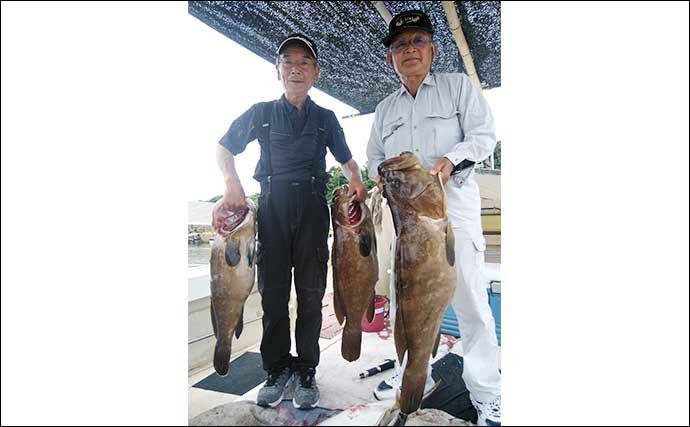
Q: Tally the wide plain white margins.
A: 2